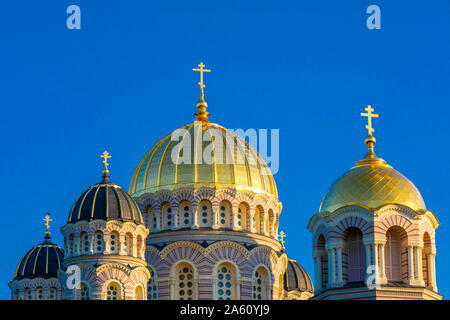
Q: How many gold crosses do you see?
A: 5